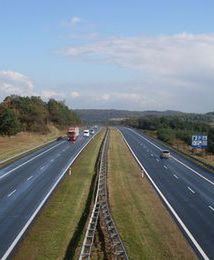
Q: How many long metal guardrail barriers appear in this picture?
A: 2